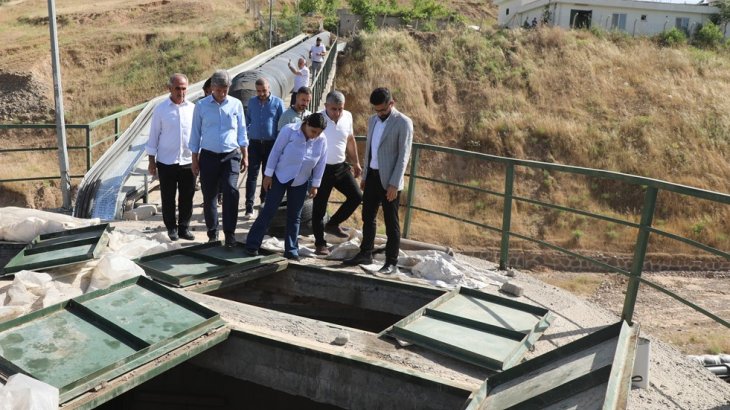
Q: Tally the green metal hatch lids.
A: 5